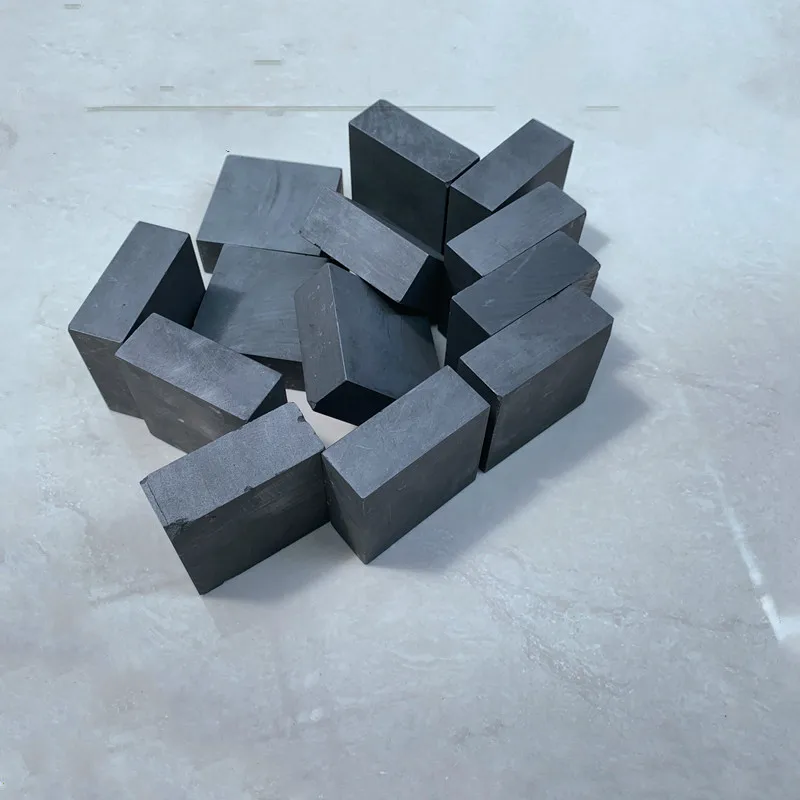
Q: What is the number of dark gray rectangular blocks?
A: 13